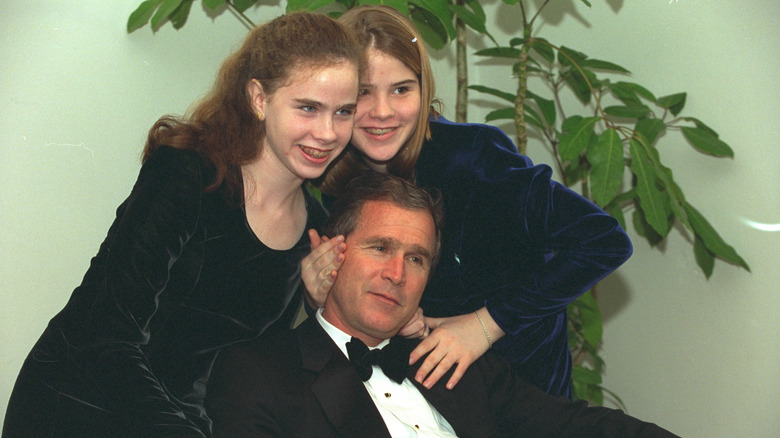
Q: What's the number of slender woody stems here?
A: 2